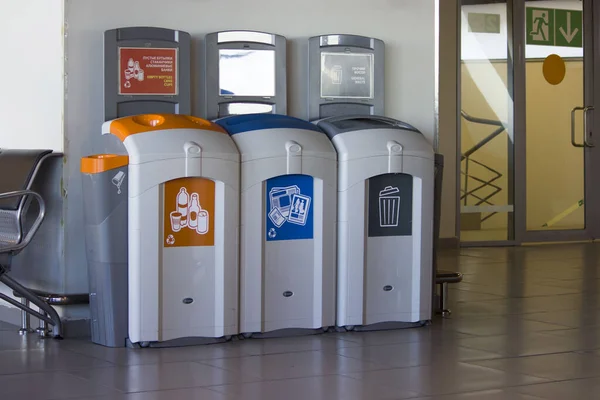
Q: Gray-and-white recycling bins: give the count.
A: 3